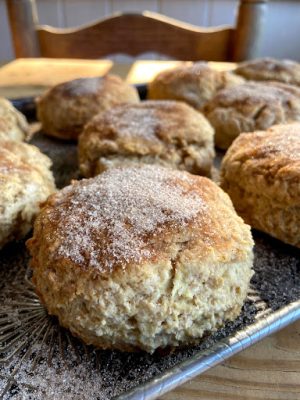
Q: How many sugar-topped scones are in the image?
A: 9